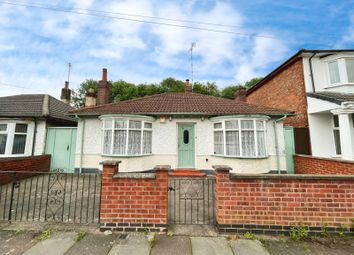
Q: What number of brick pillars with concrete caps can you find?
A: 3